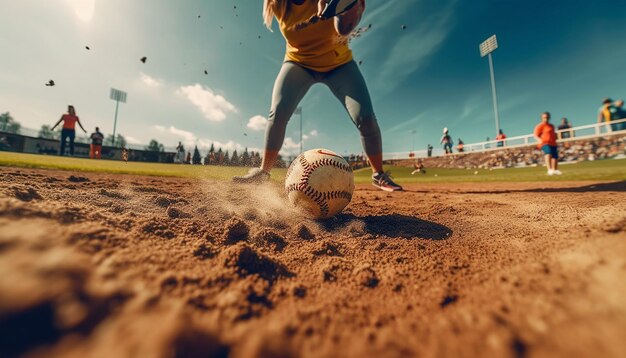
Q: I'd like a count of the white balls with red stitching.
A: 1